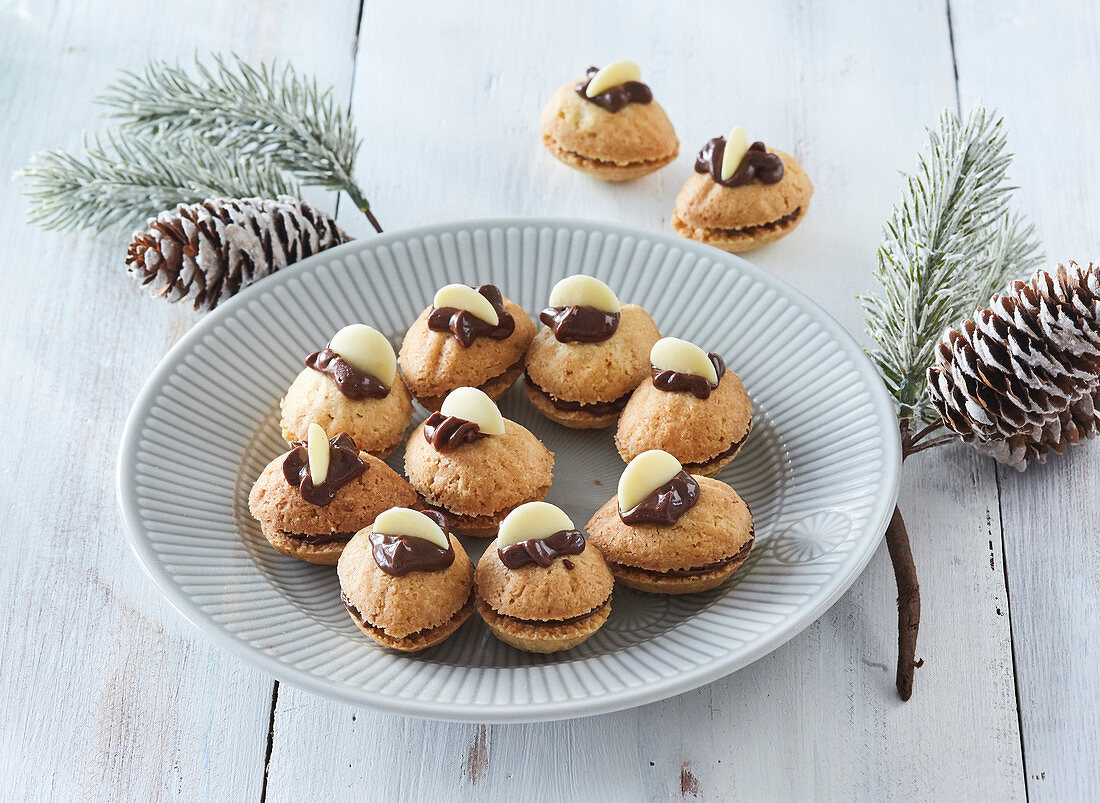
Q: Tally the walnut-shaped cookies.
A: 11